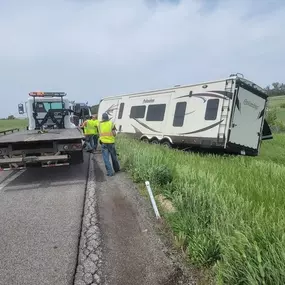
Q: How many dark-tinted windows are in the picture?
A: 5